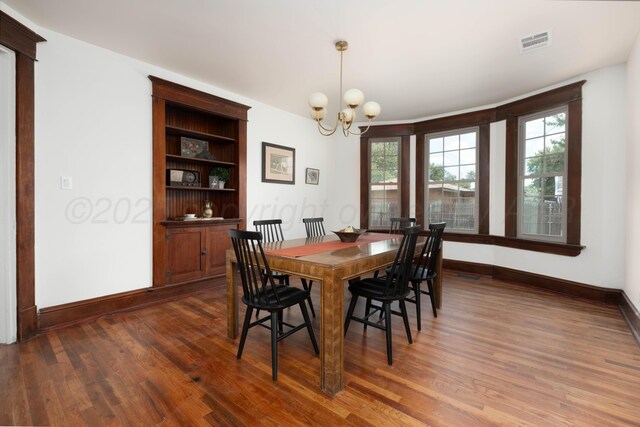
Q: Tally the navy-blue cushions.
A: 0